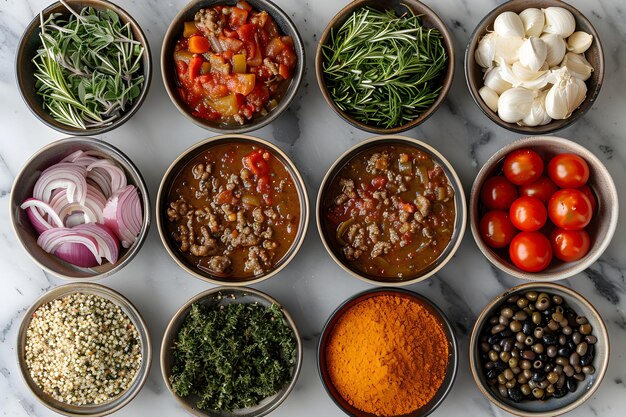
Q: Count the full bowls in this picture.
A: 12